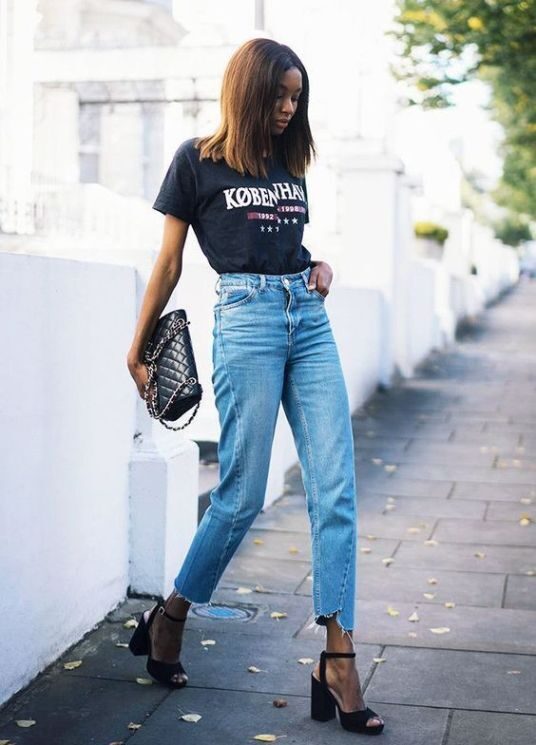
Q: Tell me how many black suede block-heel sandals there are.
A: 2